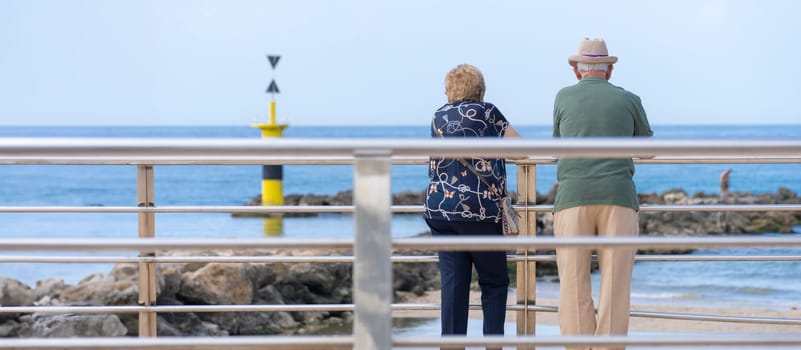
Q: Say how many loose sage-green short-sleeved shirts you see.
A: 1